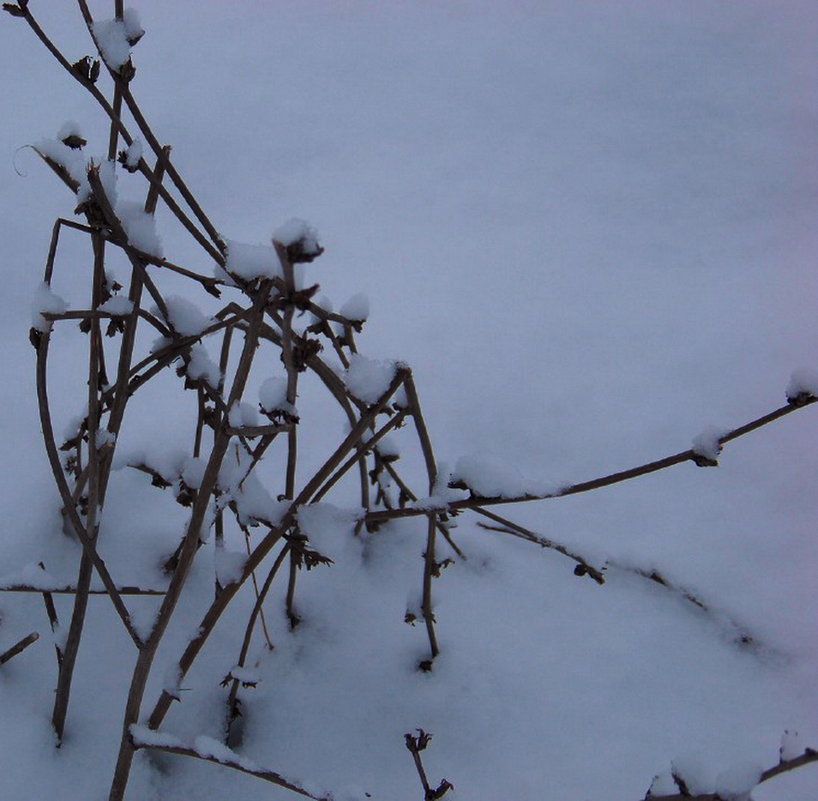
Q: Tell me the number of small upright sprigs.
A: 1